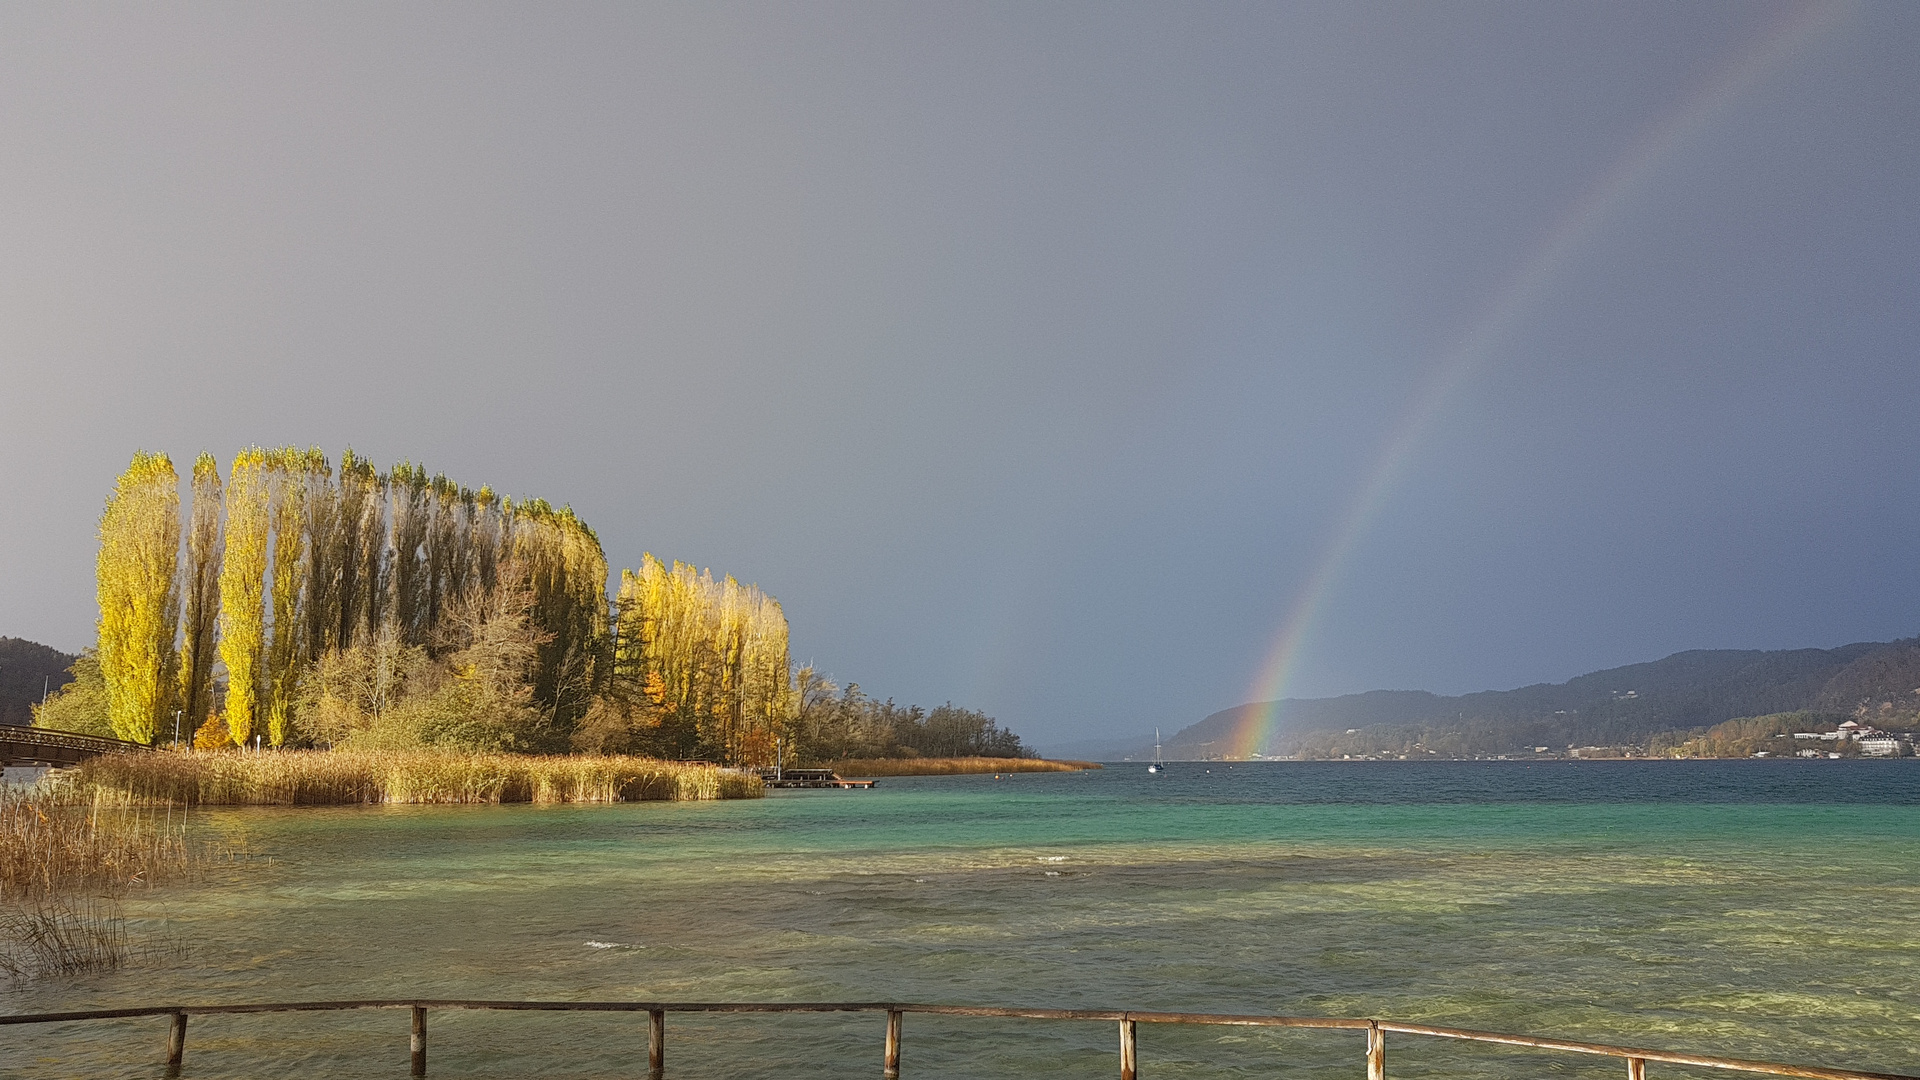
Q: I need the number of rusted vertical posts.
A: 7